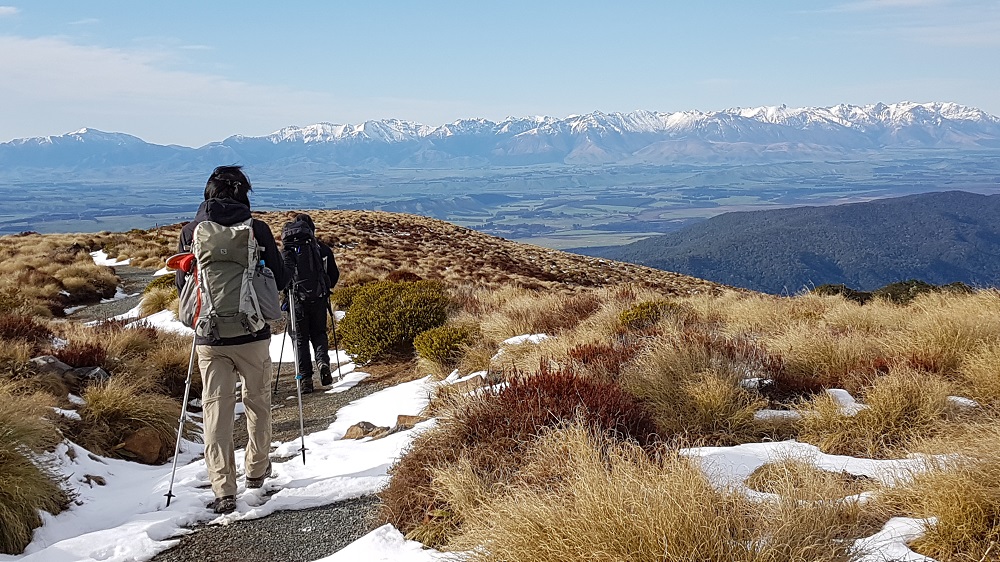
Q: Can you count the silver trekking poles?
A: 2